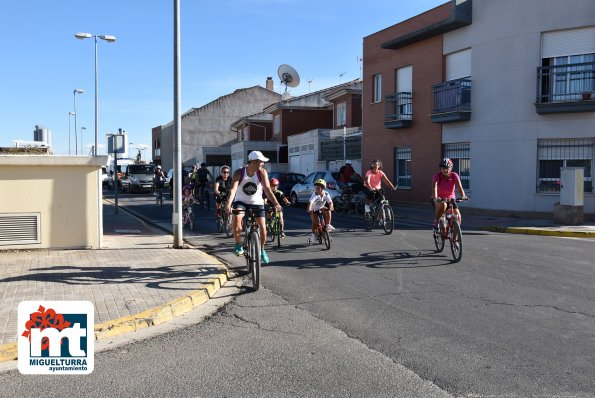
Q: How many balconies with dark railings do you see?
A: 3